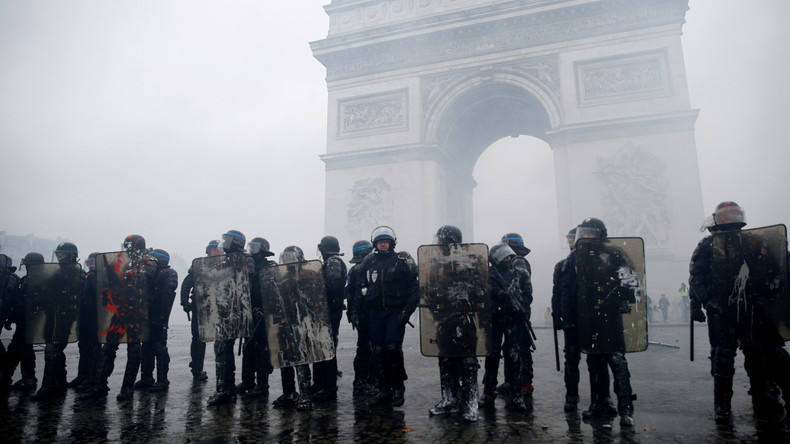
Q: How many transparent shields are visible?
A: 7